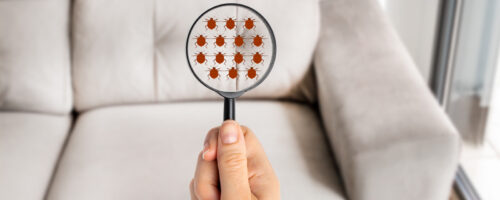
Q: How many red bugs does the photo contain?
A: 14